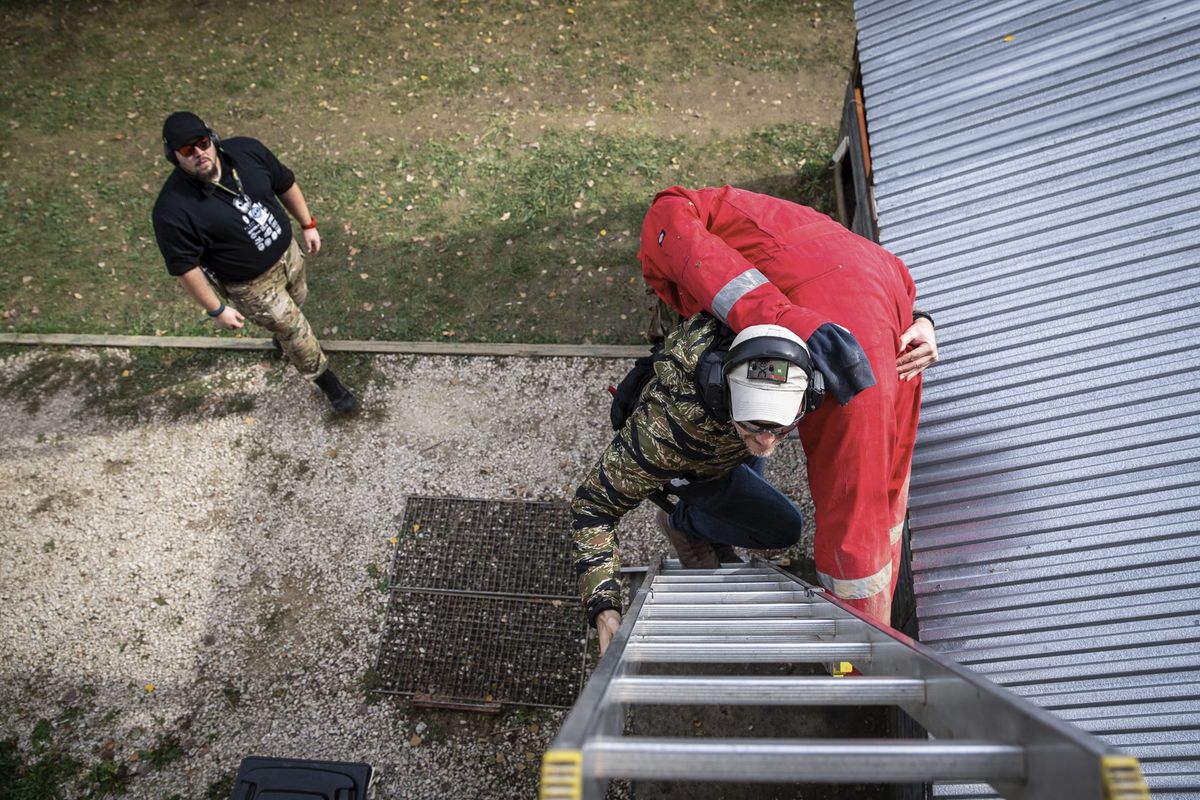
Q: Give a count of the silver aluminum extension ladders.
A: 1